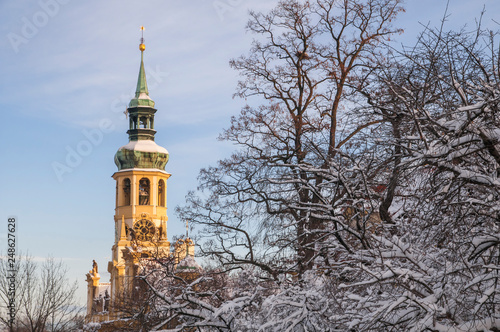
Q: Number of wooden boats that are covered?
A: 0